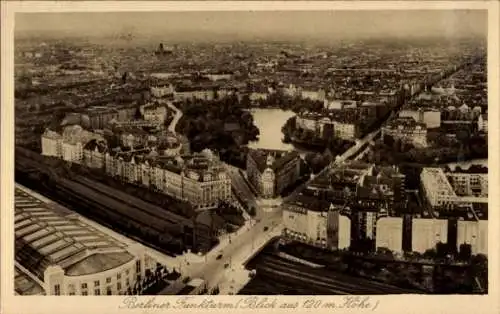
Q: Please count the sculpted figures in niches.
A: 0